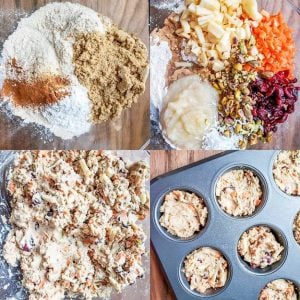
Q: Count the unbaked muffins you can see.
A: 7